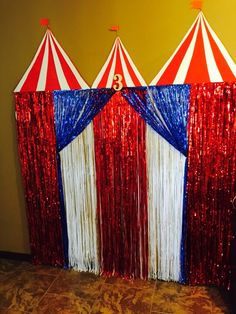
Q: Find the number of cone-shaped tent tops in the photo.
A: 3